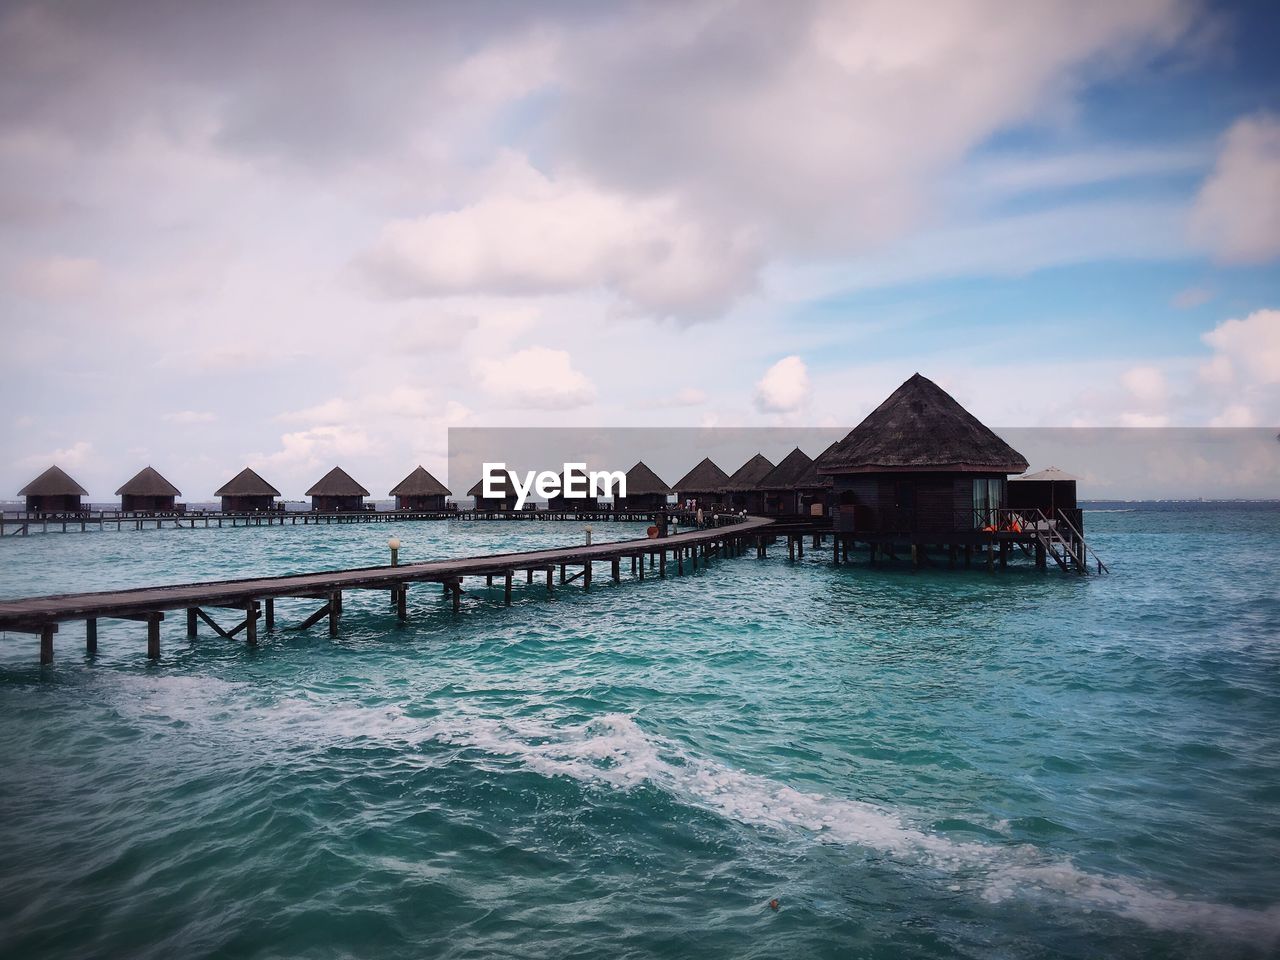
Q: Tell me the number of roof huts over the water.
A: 13